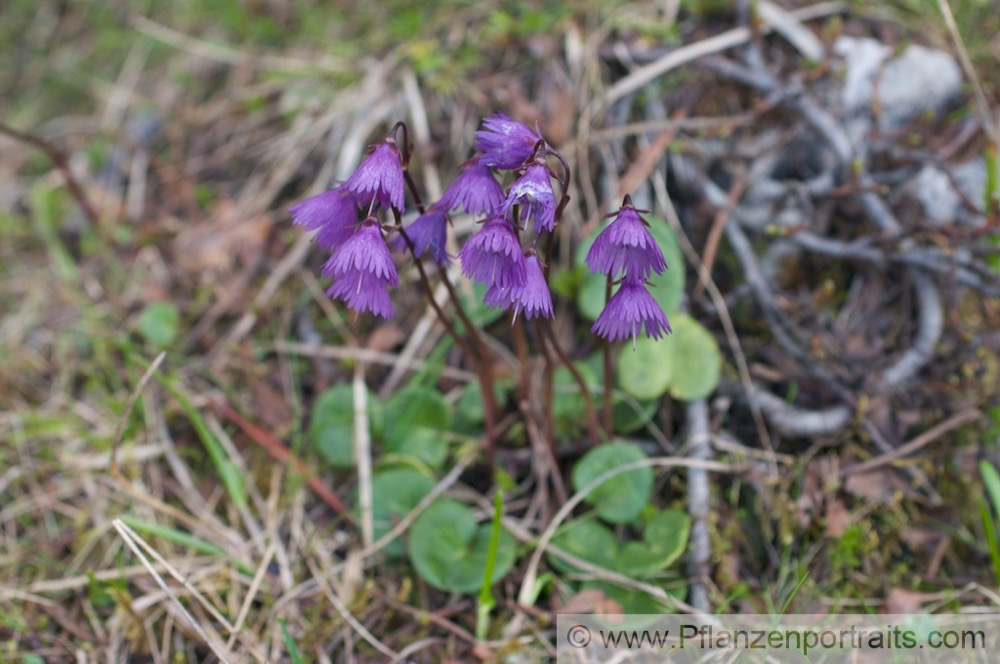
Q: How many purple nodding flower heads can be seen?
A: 12